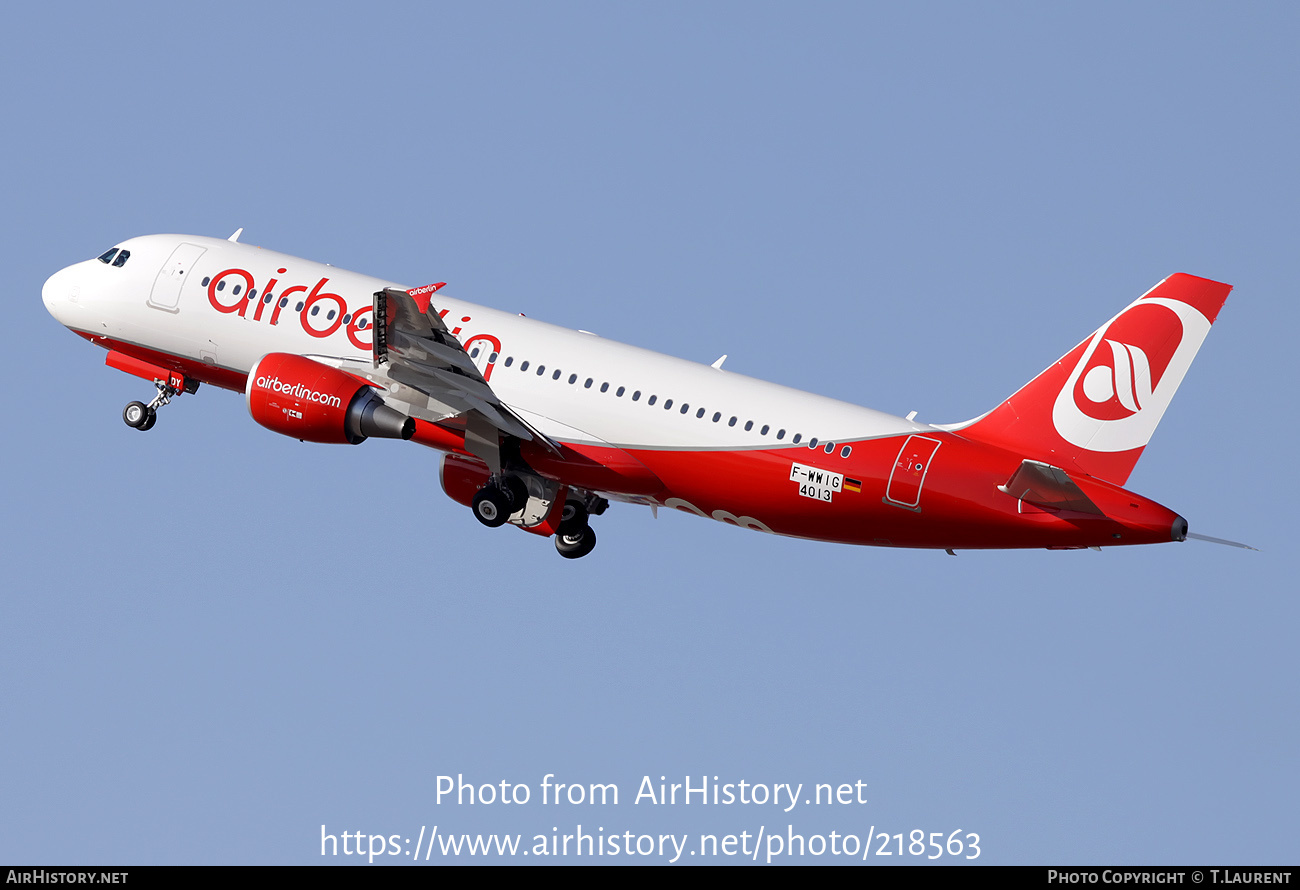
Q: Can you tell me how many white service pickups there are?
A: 0